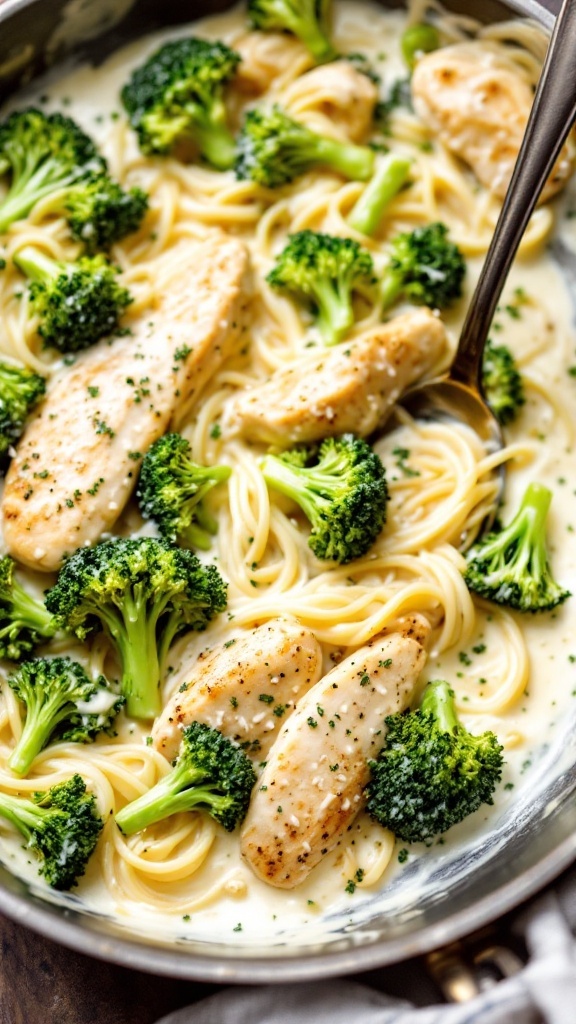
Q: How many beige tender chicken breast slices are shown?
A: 5